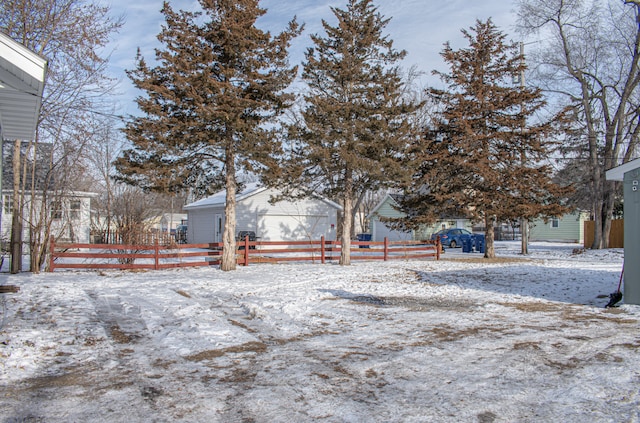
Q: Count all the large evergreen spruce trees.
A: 3